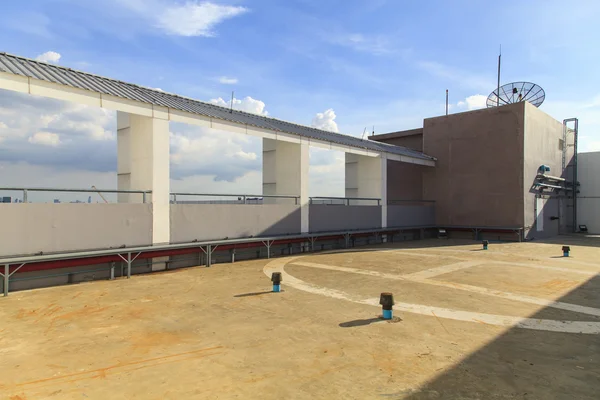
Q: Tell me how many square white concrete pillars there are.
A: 3